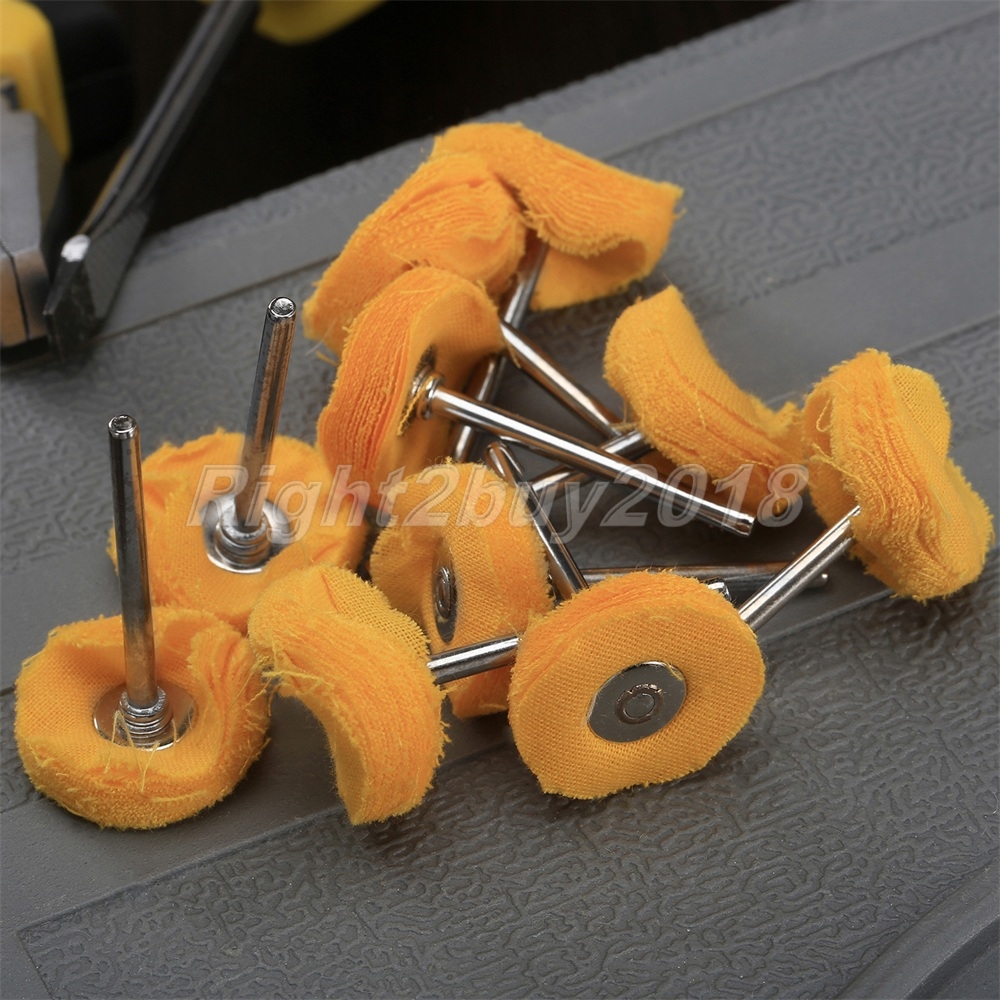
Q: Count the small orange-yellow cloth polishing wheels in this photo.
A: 10